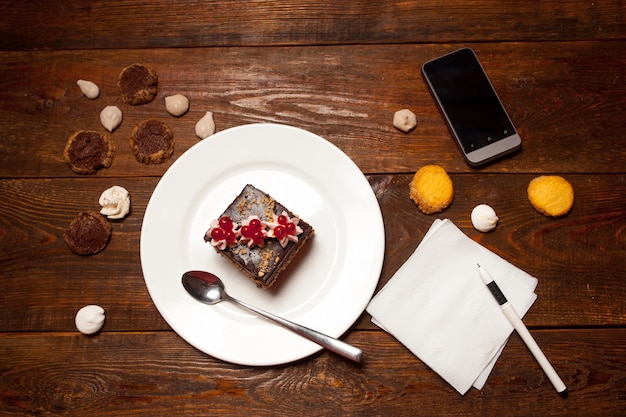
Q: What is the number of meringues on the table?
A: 8